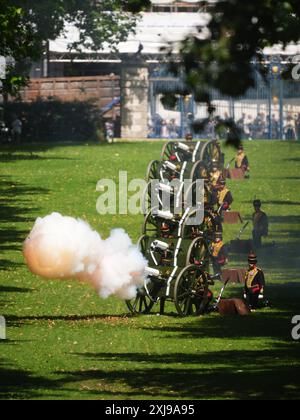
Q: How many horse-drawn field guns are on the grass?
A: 6